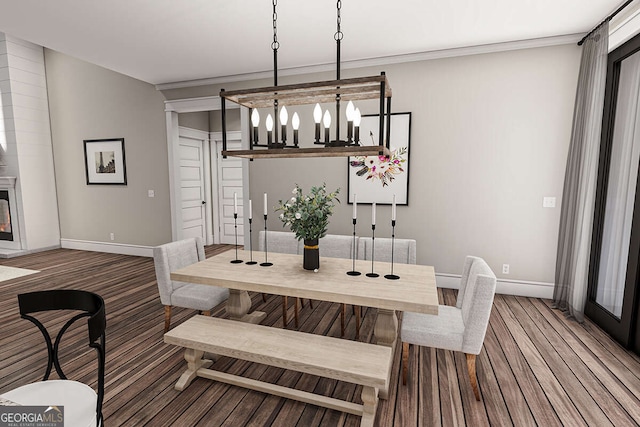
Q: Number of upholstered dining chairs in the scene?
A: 5